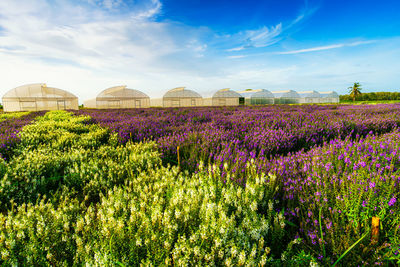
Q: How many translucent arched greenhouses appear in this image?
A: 8